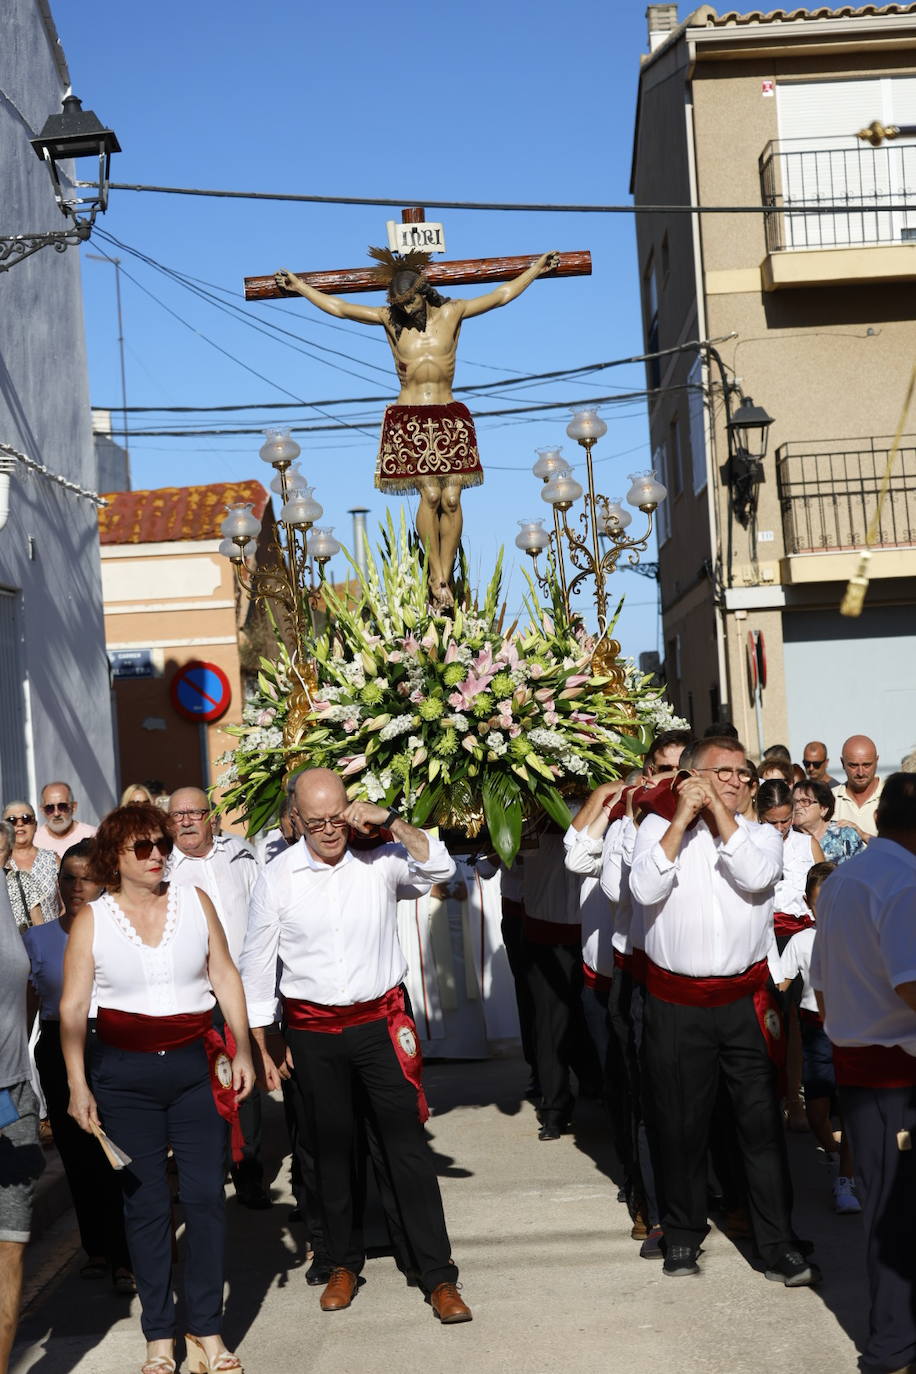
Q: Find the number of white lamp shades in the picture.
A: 12